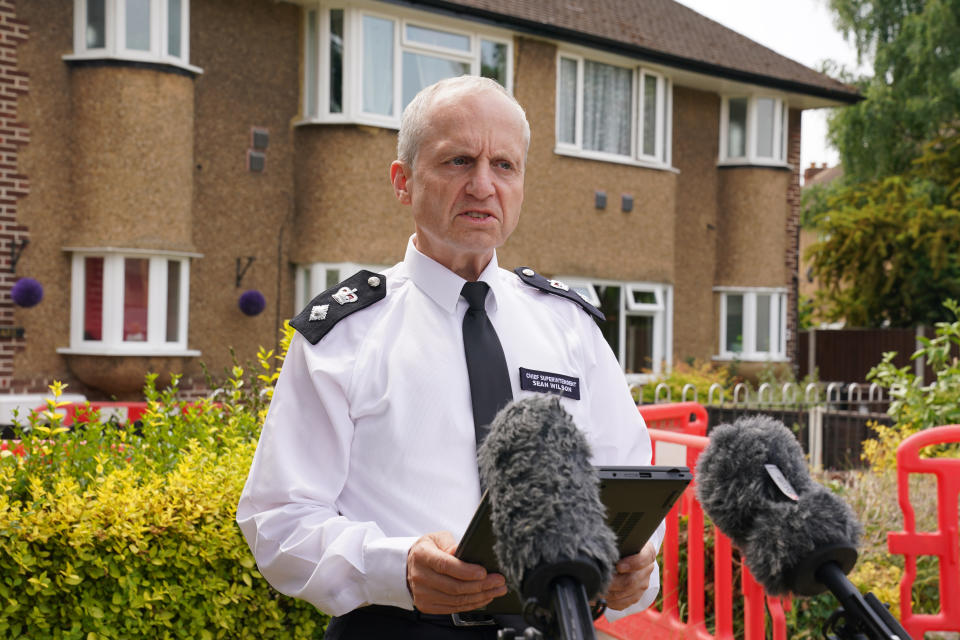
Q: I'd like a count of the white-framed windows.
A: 8